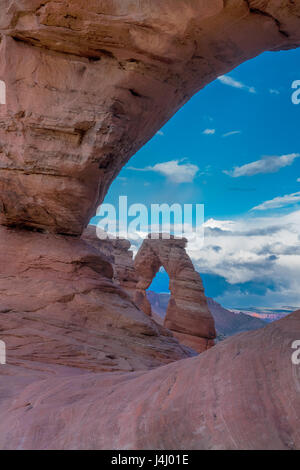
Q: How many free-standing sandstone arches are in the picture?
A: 1